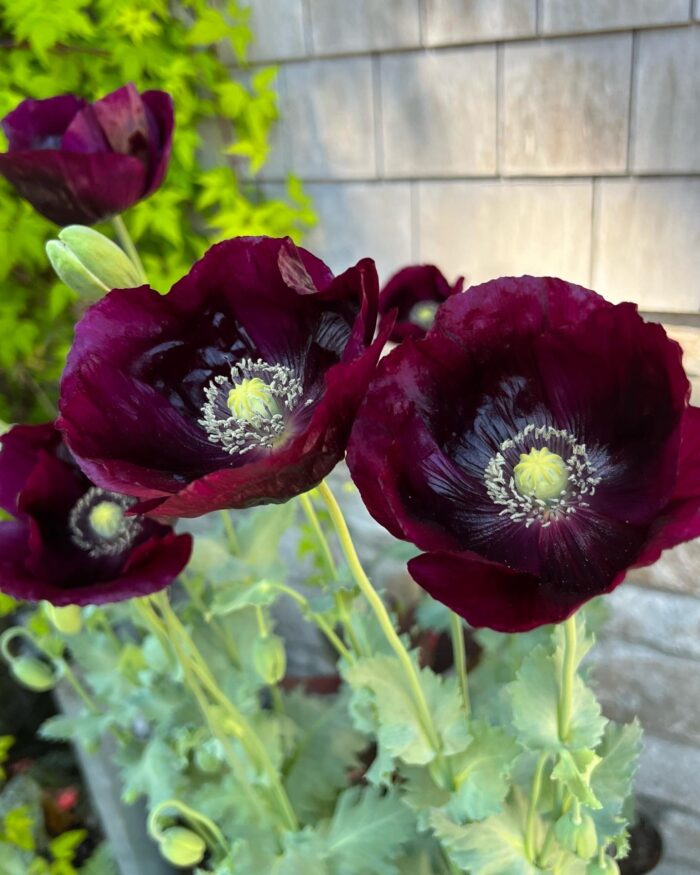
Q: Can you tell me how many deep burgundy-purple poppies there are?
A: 5